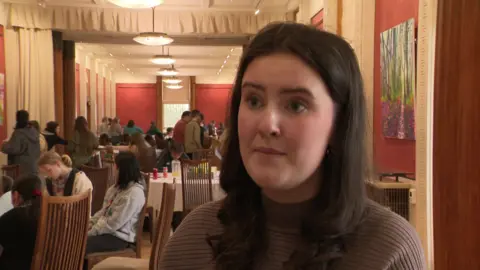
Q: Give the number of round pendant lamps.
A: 6